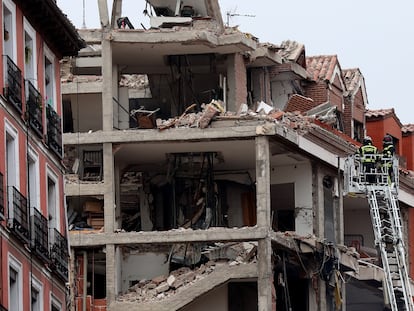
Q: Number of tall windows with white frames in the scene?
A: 9